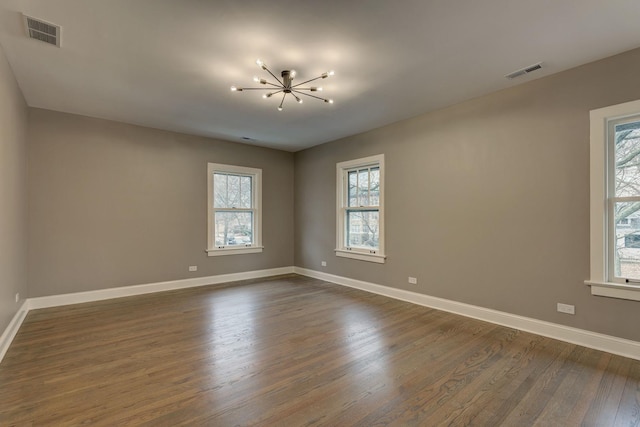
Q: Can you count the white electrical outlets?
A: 5